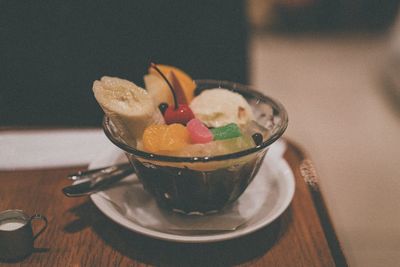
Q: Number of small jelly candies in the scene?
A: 2